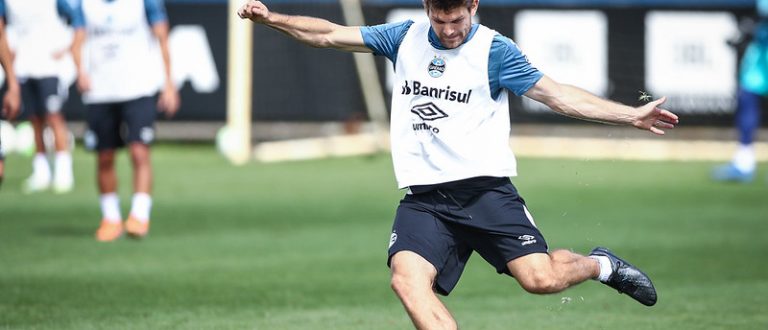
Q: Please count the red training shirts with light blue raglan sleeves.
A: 0